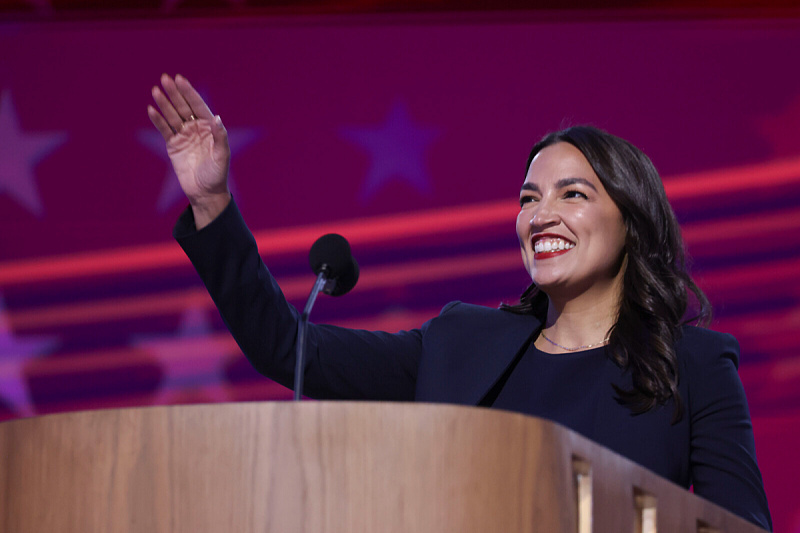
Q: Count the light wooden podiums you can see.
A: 1